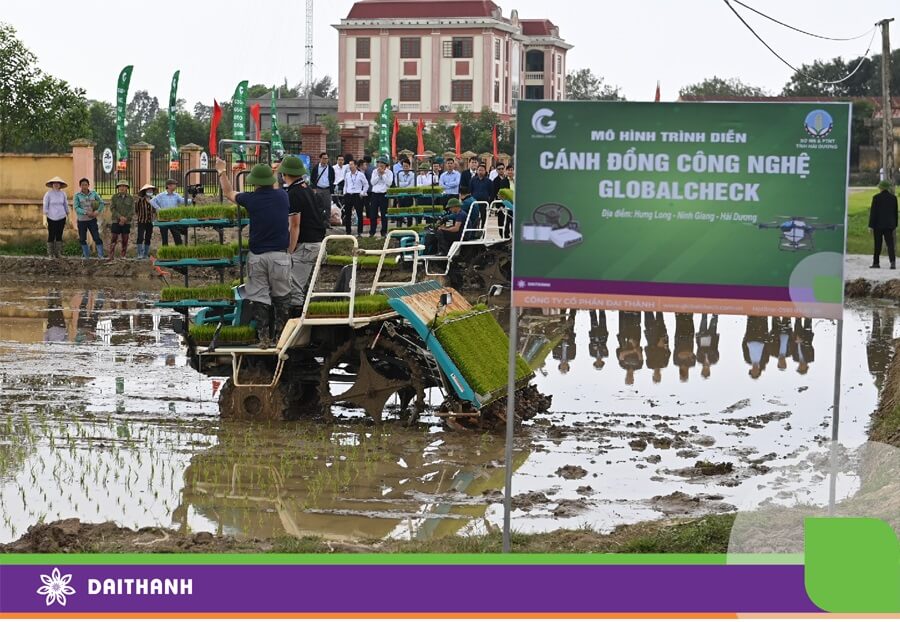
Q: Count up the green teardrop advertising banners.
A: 5